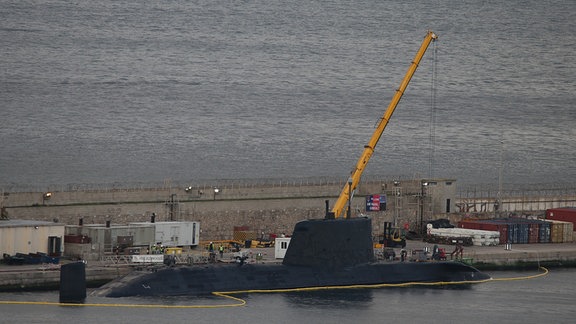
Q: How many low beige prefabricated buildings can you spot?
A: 1